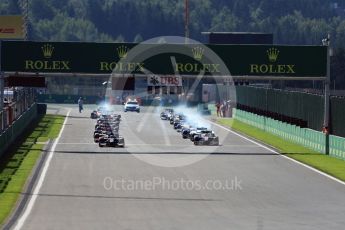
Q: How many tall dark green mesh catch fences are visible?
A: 1